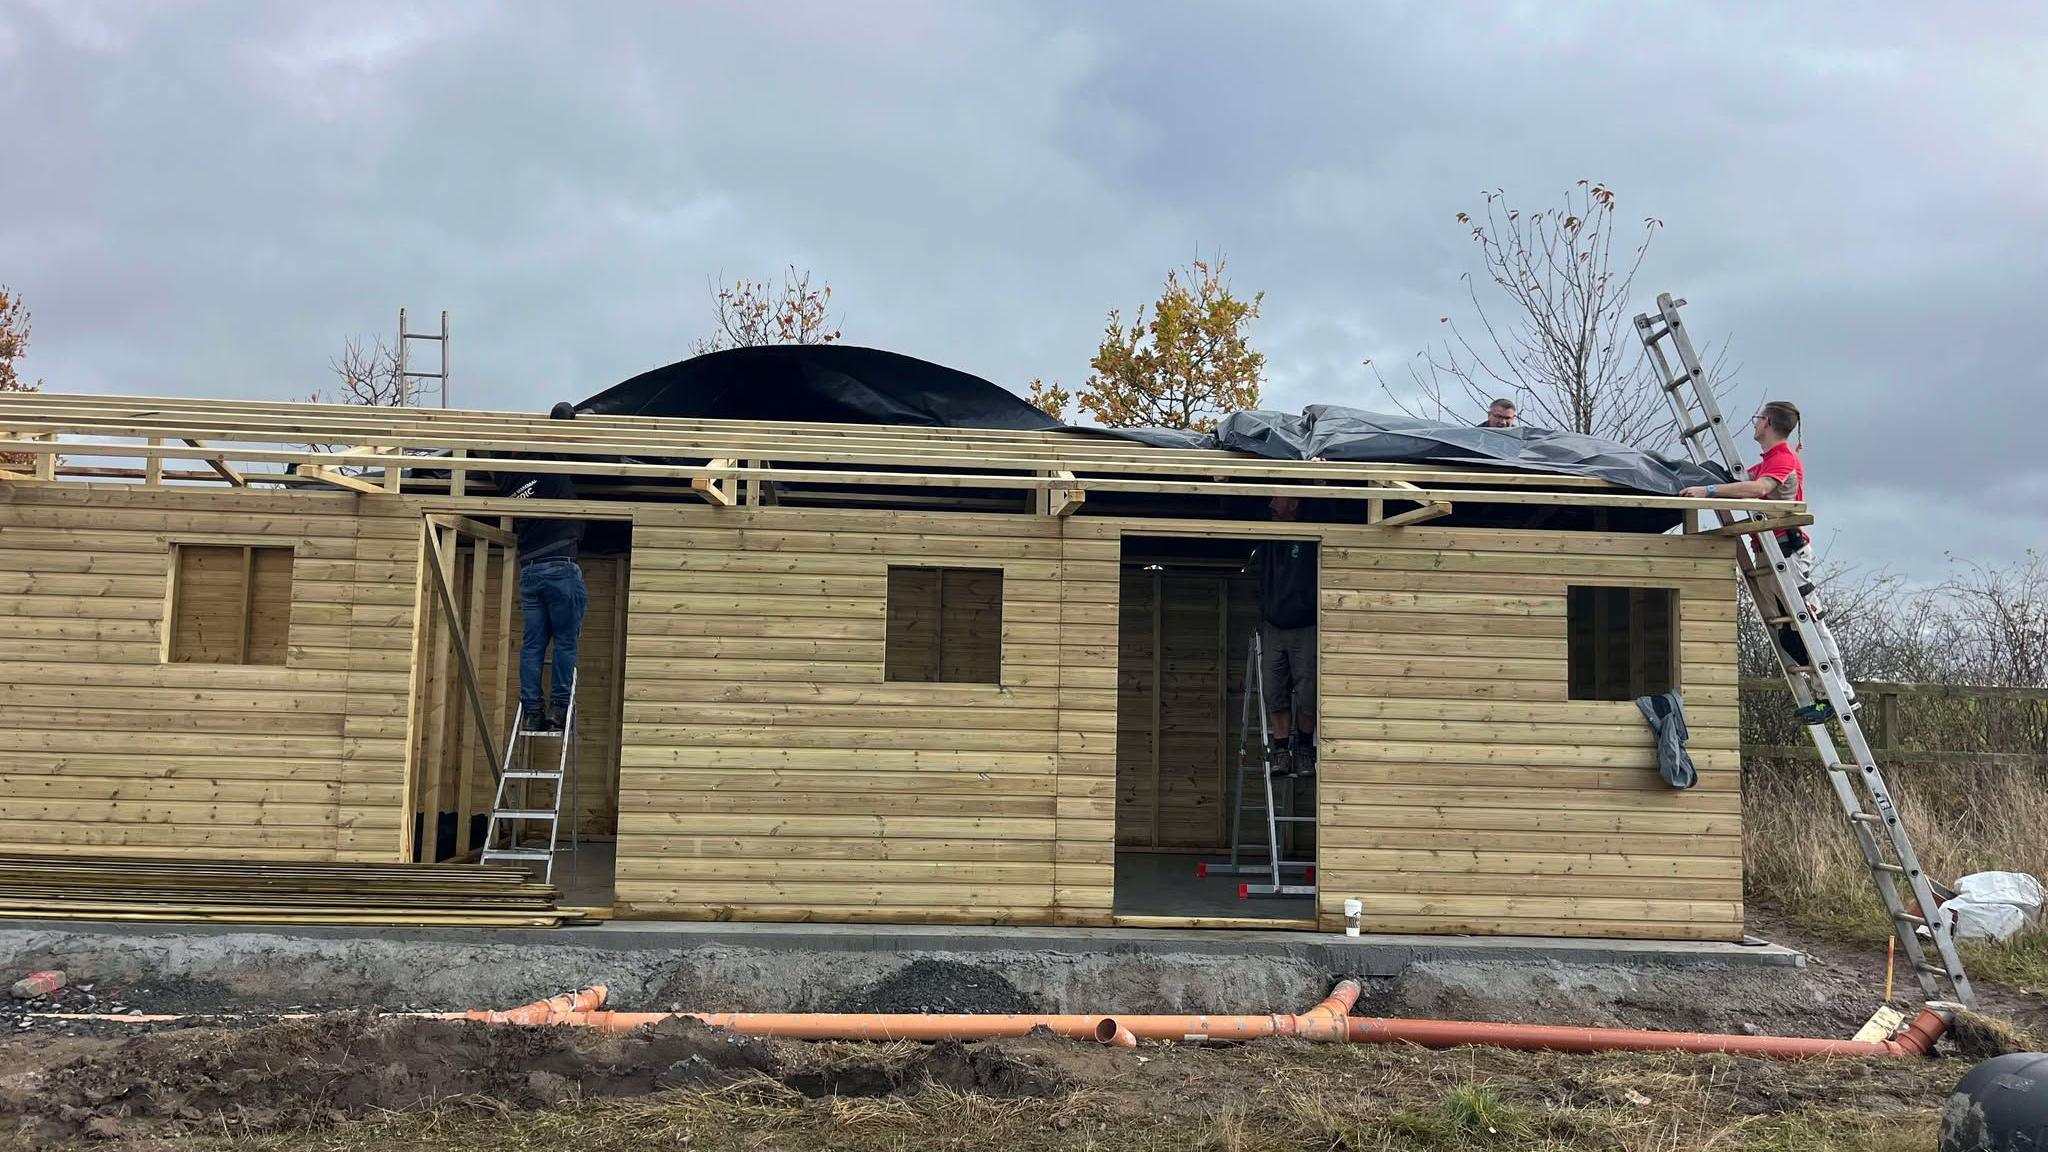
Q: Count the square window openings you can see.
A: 3